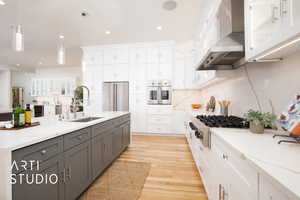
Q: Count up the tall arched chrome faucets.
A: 1